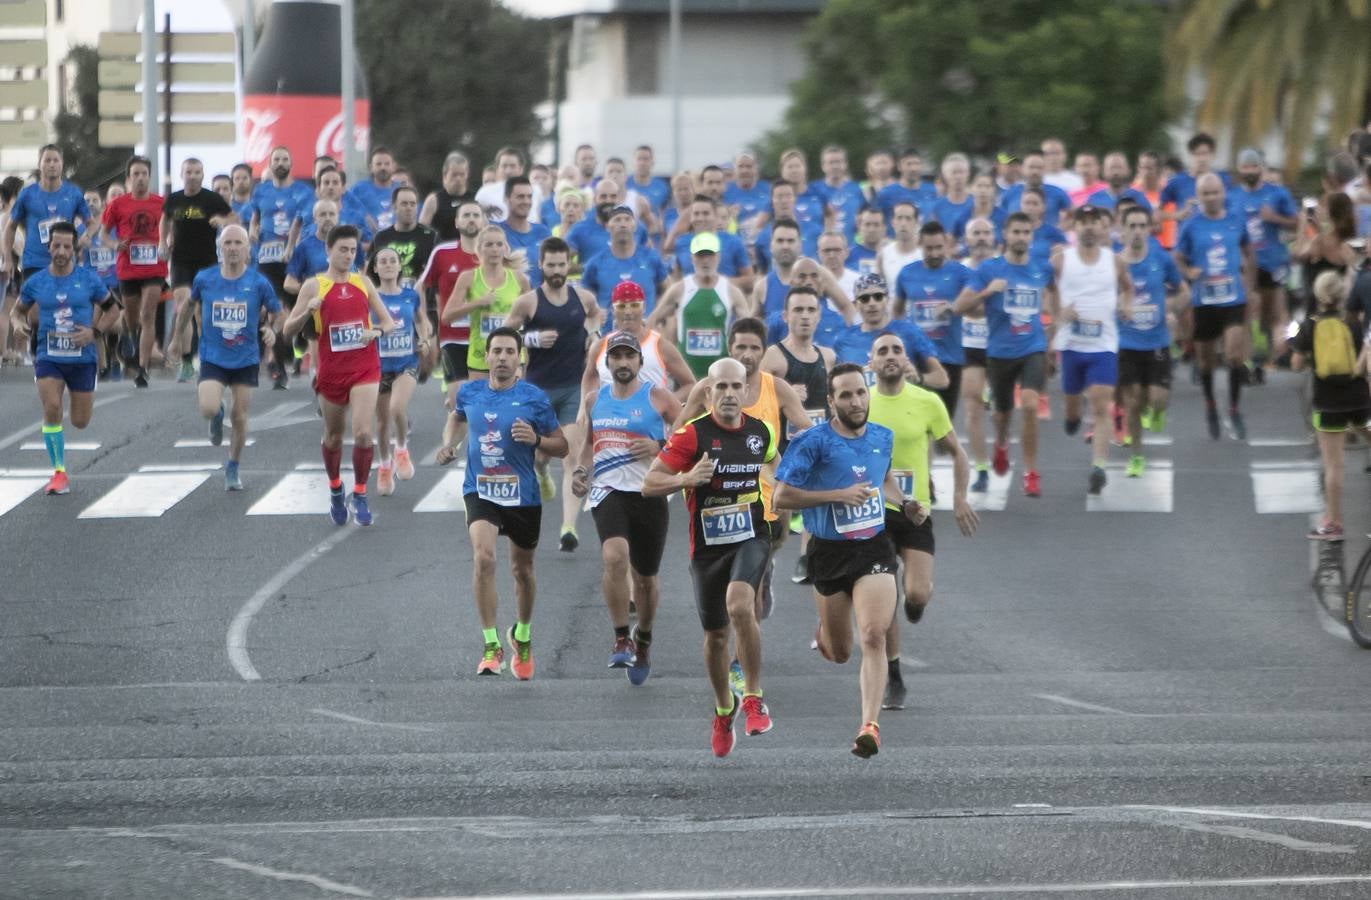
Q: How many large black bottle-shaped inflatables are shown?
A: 1